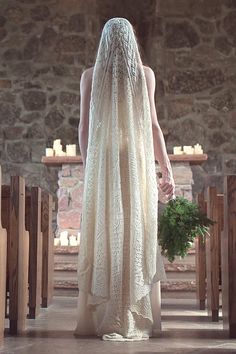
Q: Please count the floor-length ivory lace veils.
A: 1